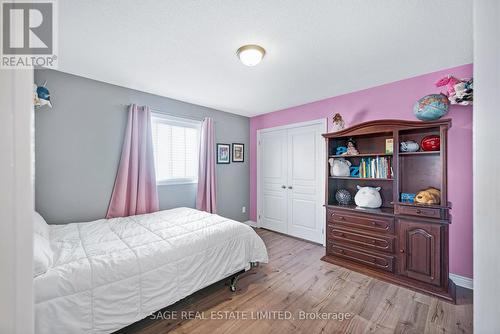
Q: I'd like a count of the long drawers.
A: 3